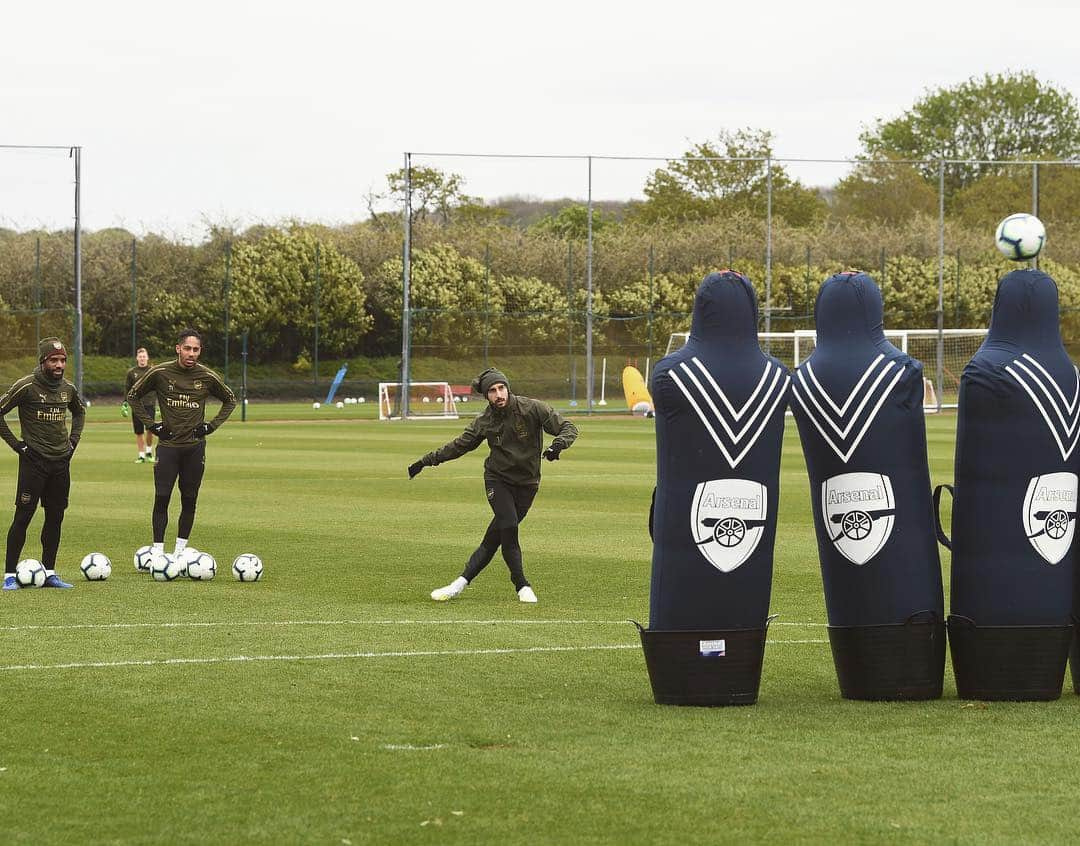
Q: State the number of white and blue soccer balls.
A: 8